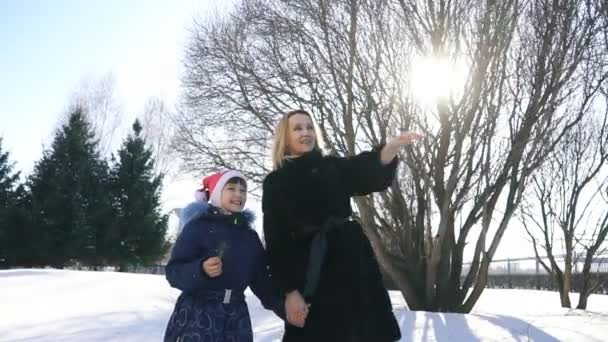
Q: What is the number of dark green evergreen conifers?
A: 3